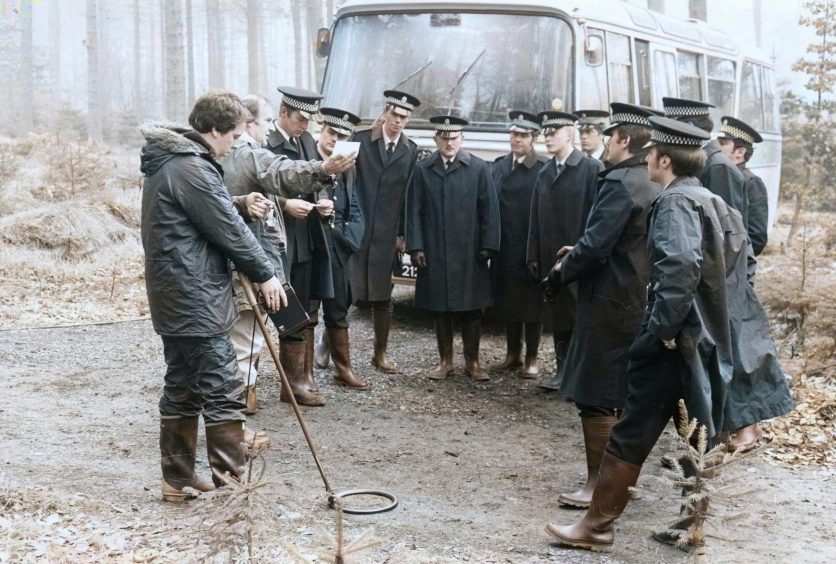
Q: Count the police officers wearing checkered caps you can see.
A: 11